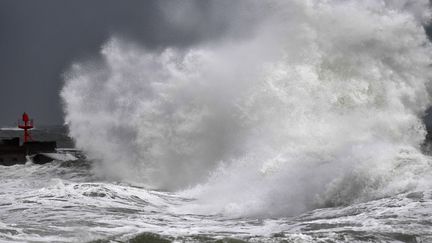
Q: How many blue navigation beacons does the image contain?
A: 0